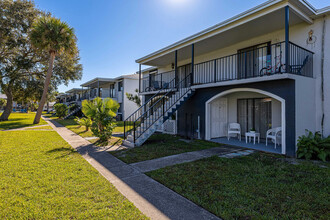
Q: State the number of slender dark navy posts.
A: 4